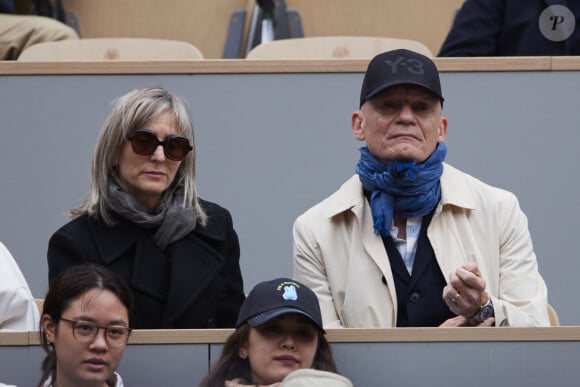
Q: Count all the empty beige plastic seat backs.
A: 2